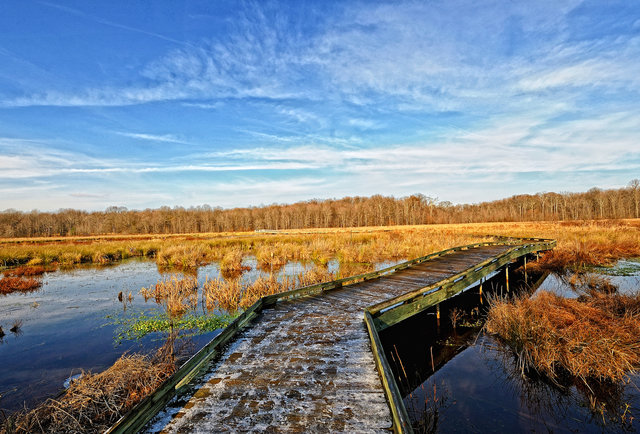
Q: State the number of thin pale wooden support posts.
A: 5